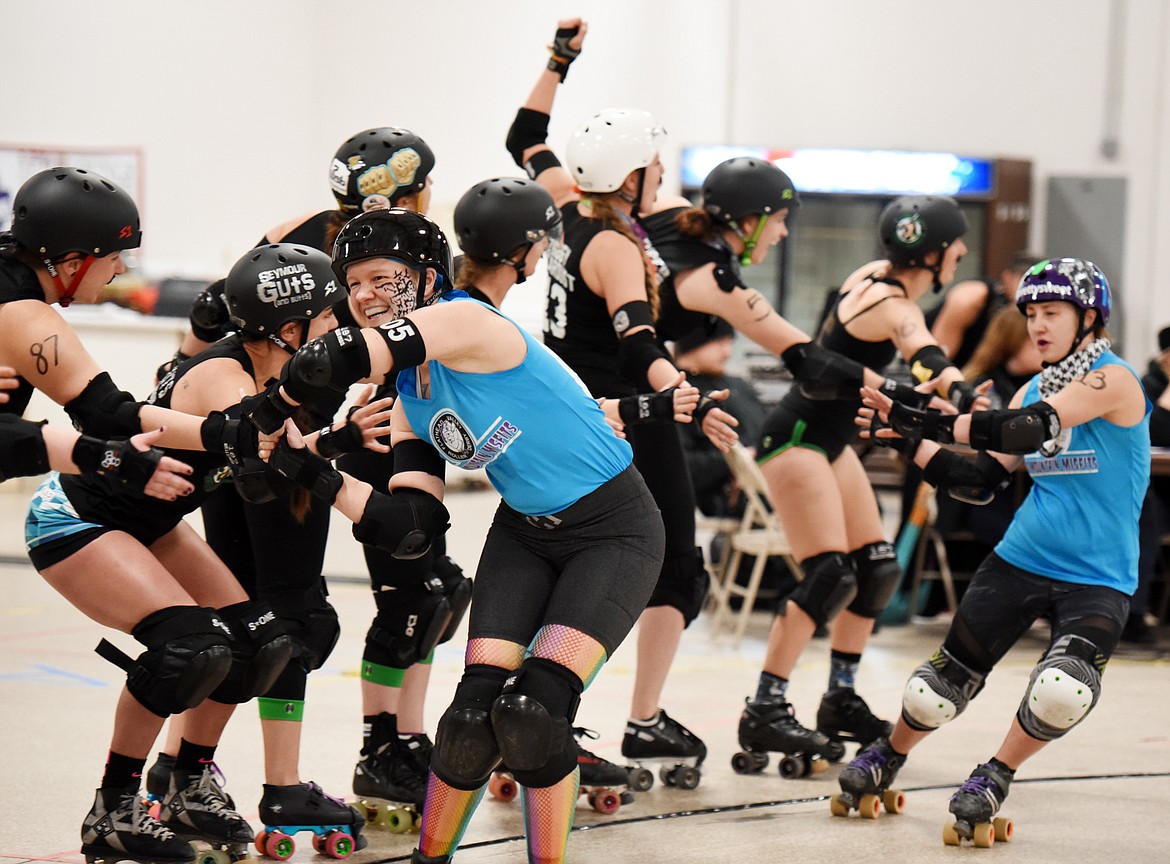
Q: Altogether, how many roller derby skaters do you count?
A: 9